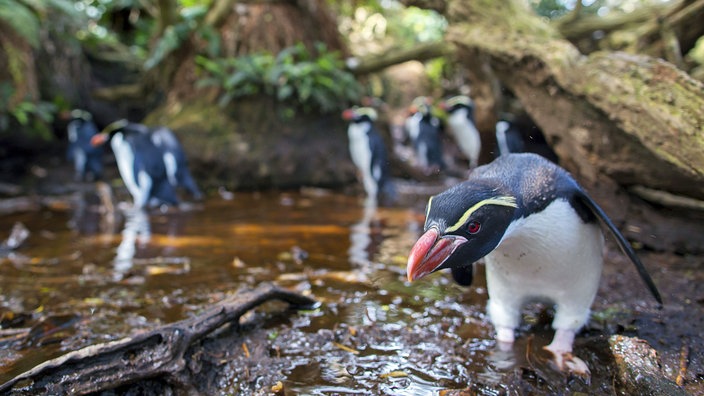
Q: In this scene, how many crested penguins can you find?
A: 8